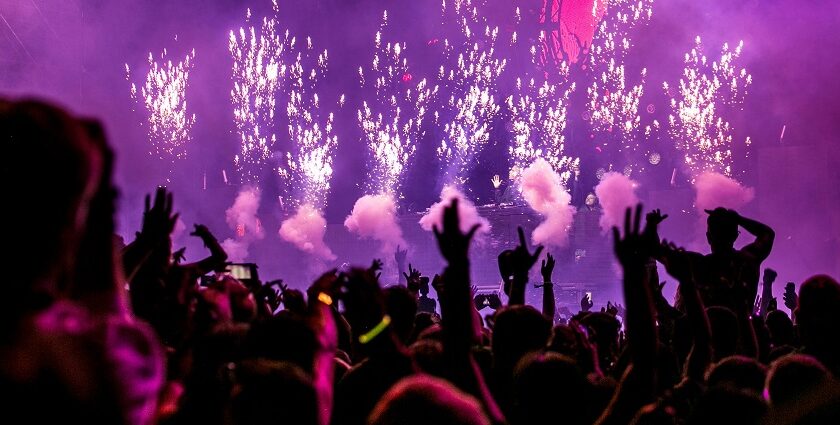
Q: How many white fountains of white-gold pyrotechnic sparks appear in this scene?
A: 8